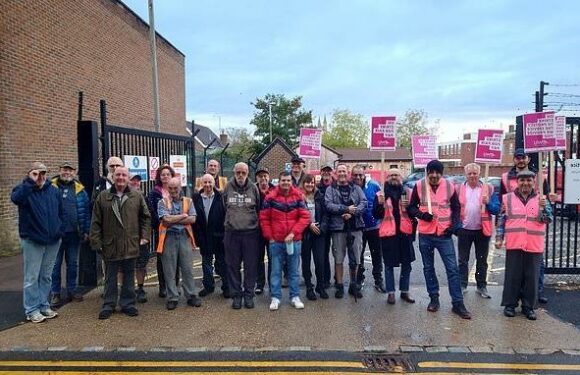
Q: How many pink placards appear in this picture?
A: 6